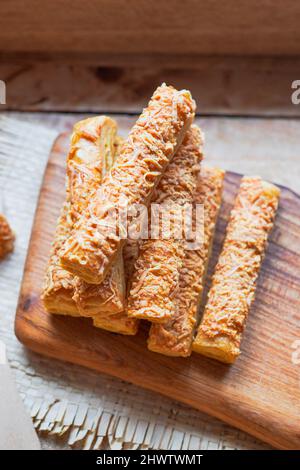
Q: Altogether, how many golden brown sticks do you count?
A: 7